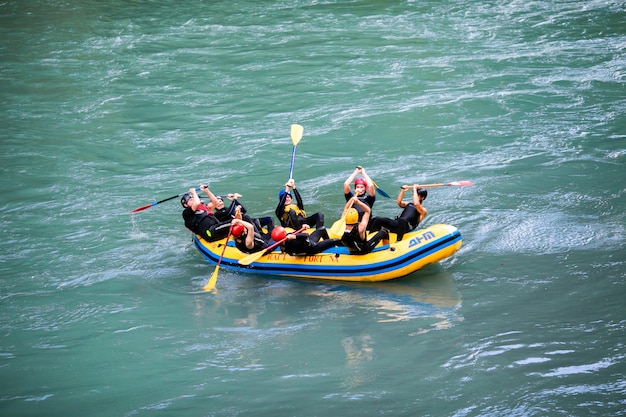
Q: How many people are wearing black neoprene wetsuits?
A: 8